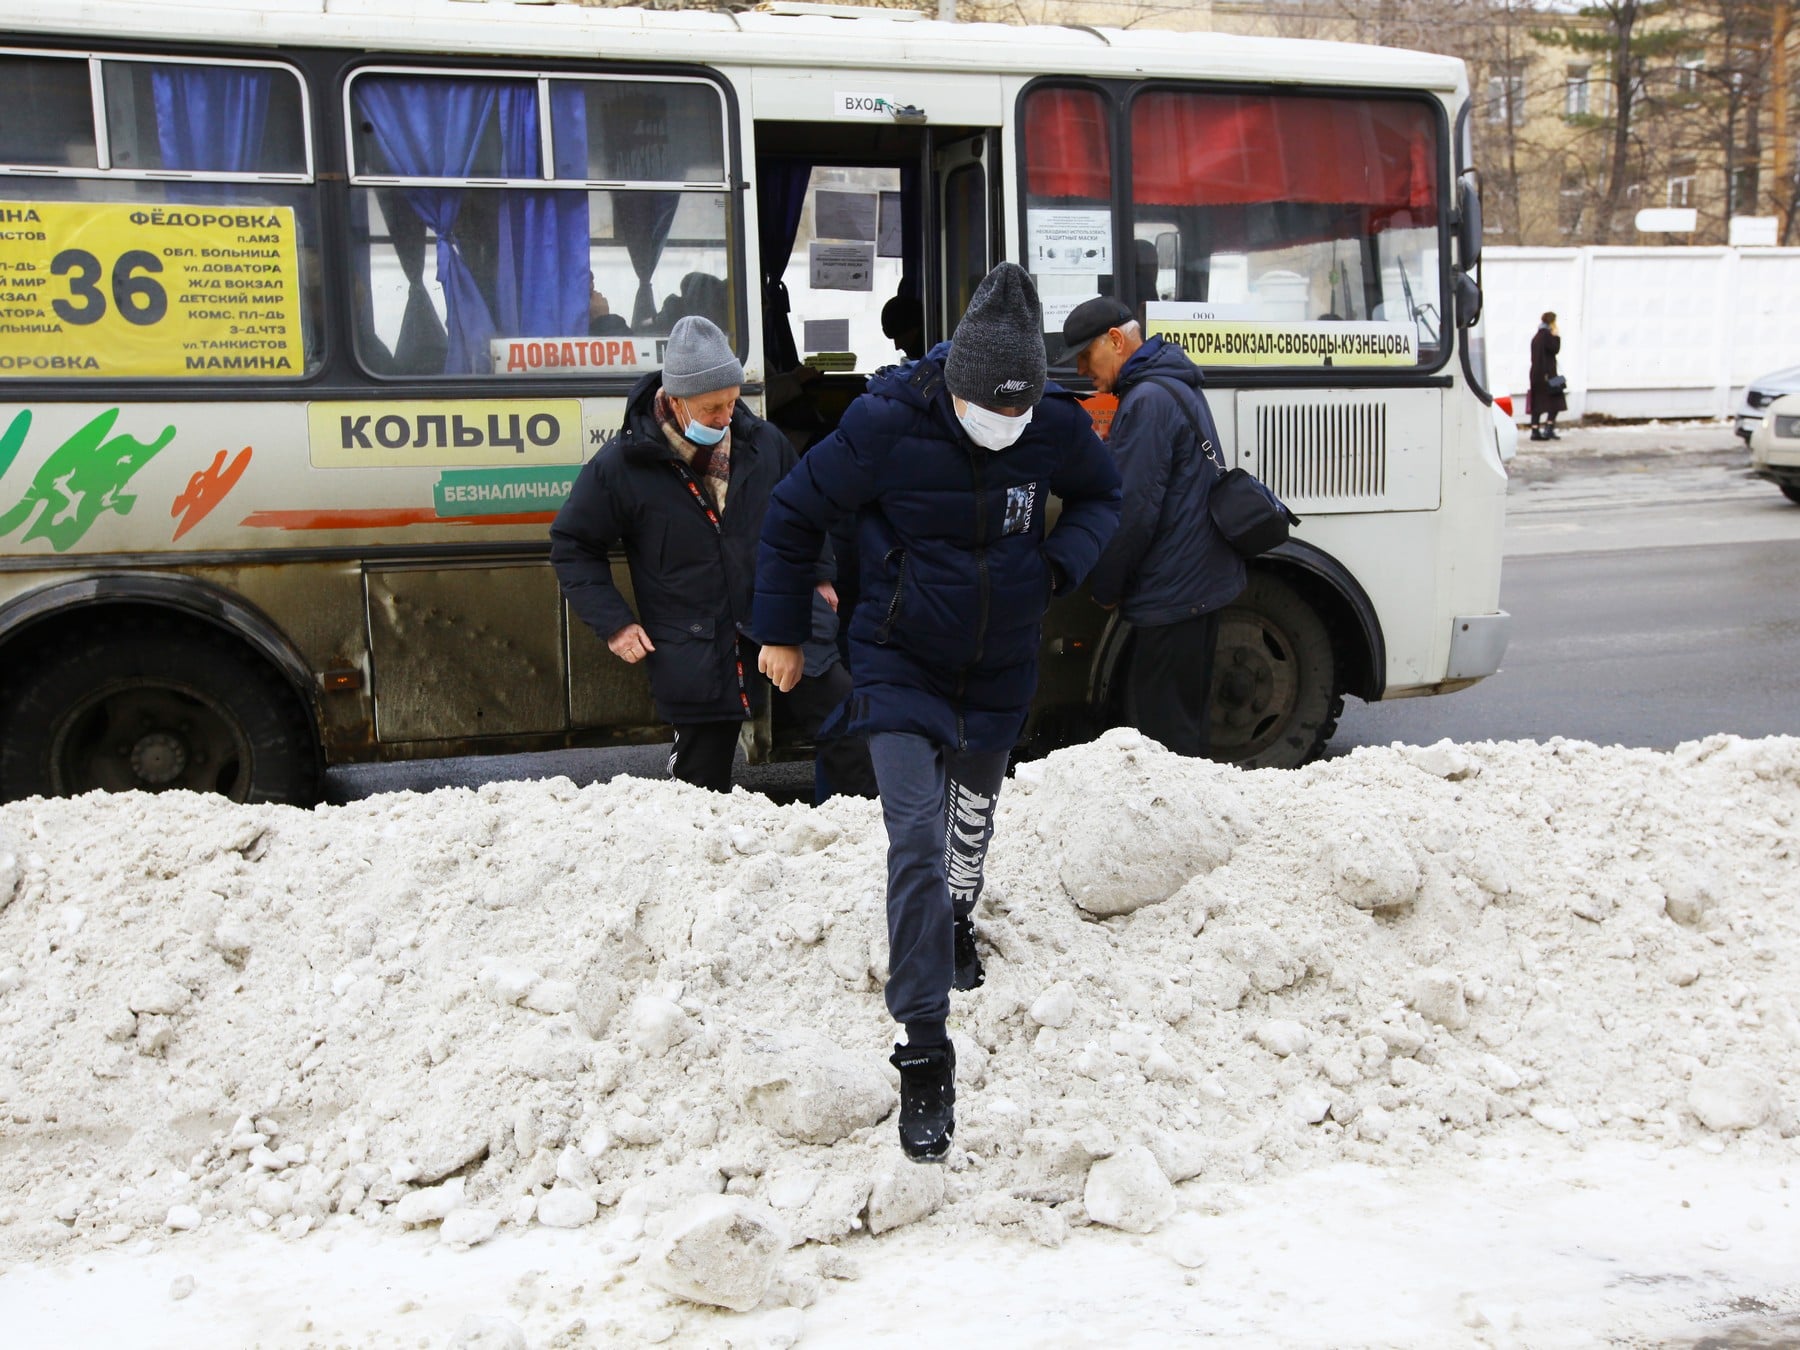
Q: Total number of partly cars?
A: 2